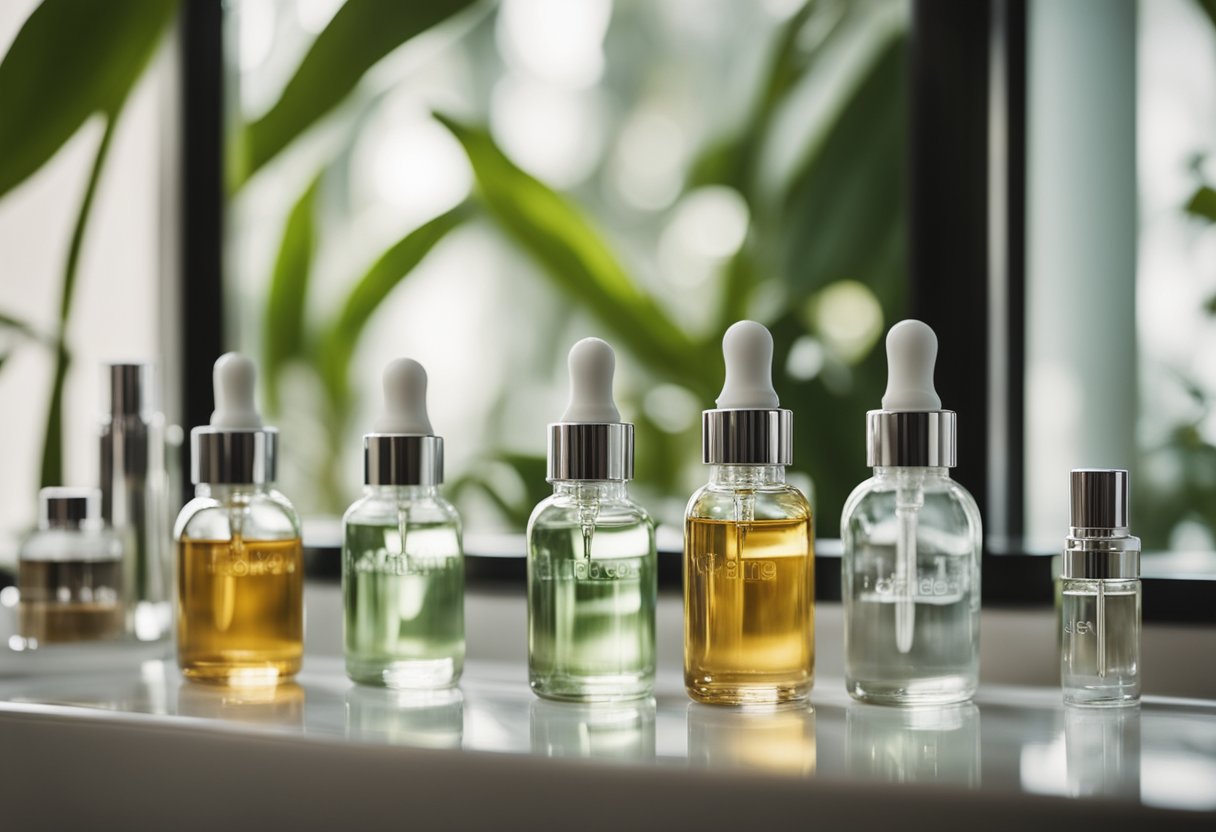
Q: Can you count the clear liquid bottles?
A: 2